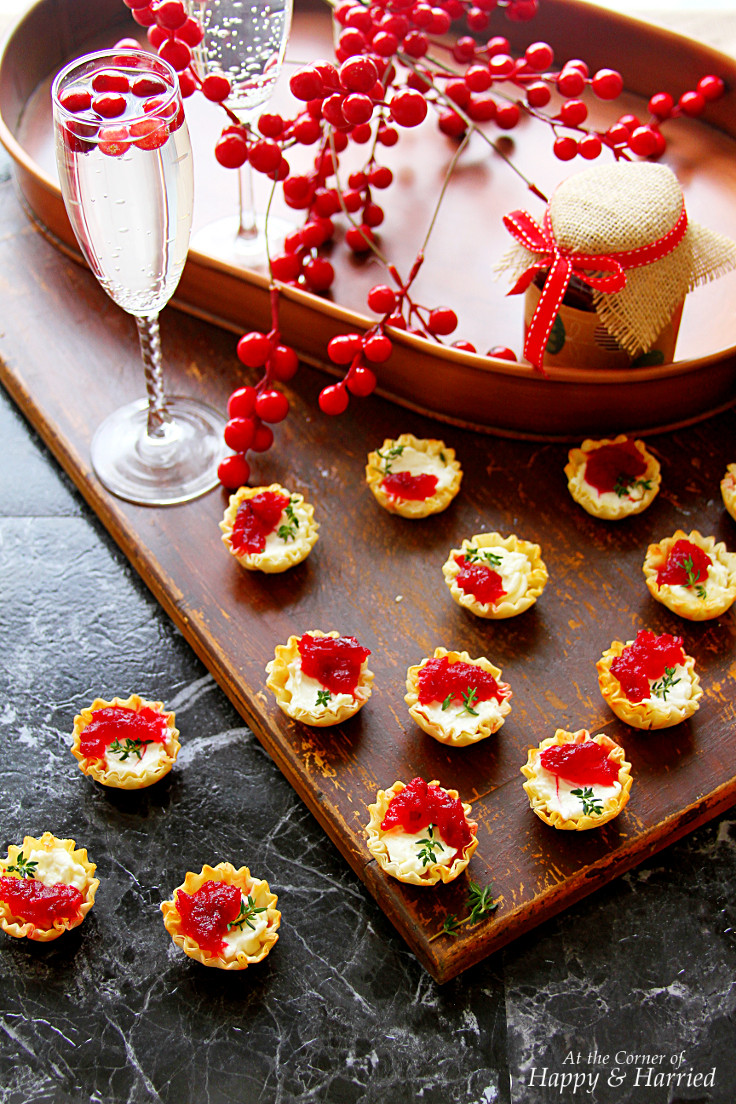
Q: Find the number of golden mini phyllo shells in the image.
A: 14